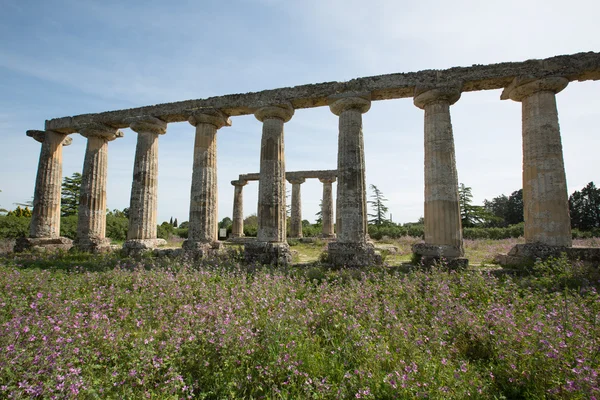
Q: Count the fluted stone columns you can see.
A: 11